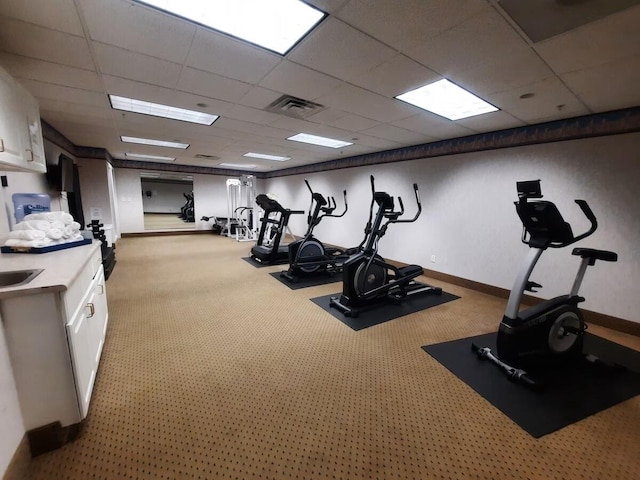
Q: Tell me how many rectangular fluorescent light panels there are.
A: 8